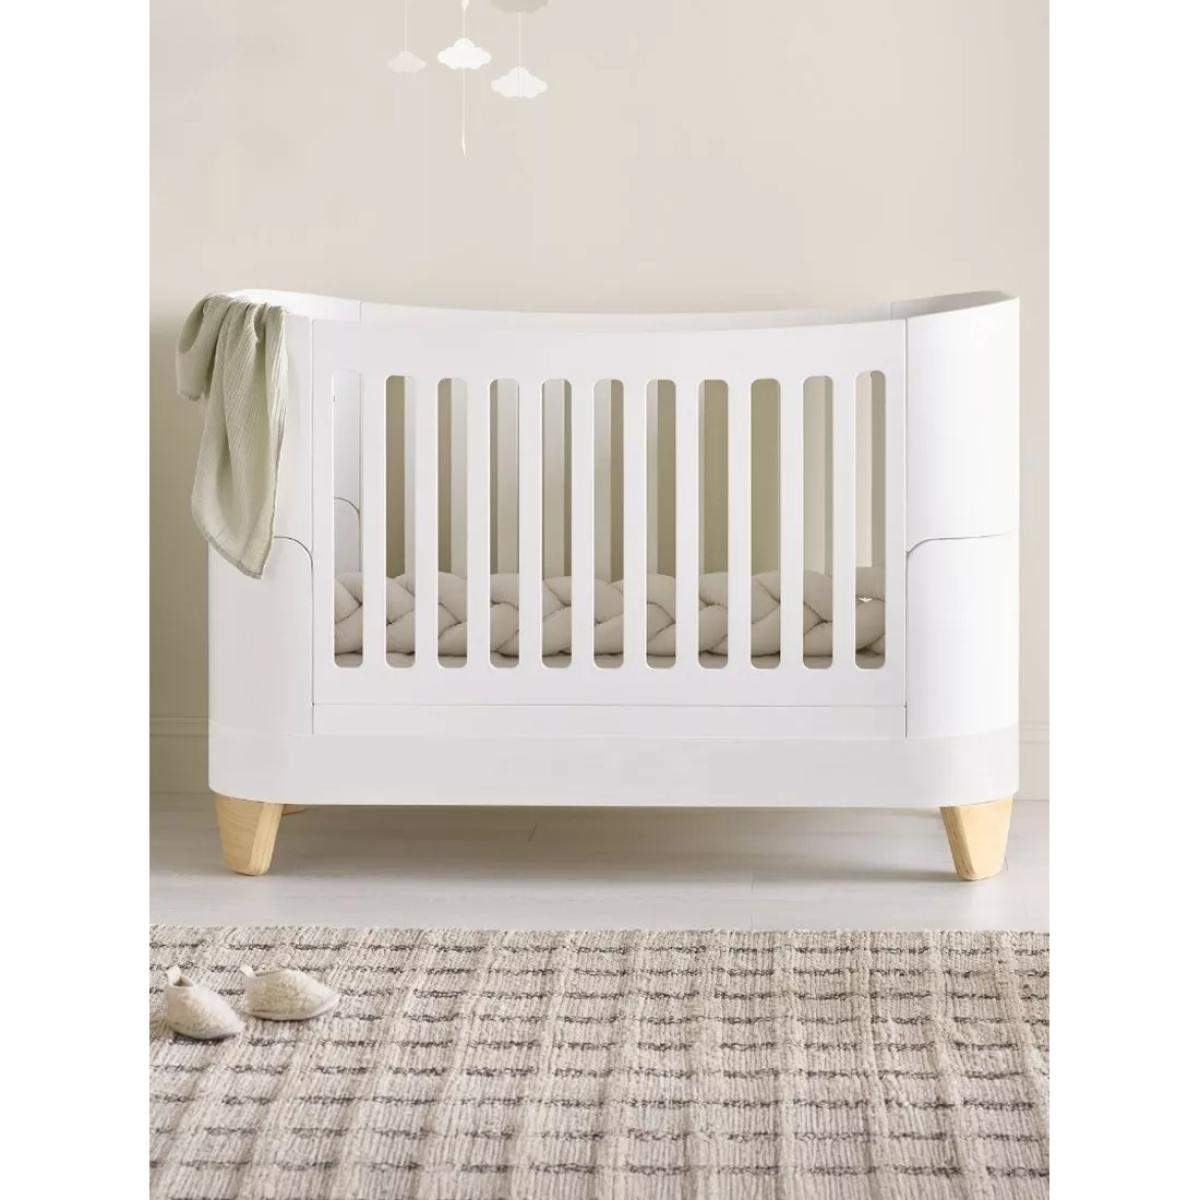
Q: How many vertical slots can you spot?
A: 11